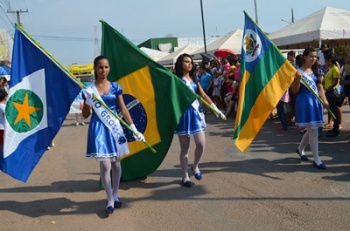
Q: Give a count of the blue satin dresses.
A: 3